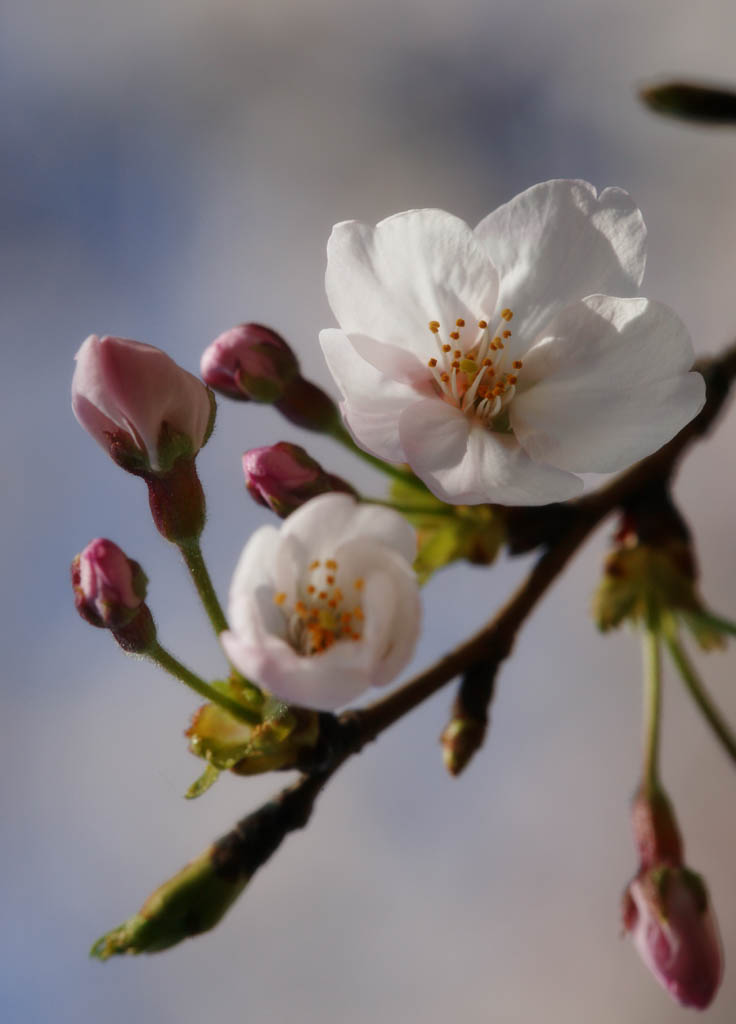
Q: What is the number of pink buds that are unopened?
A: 5